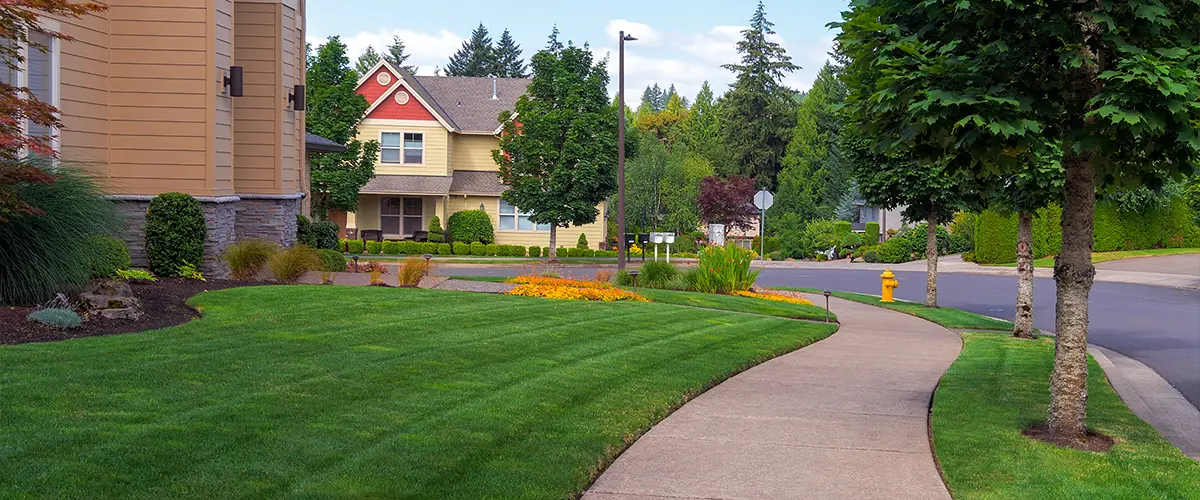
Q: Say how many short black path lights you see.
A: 4